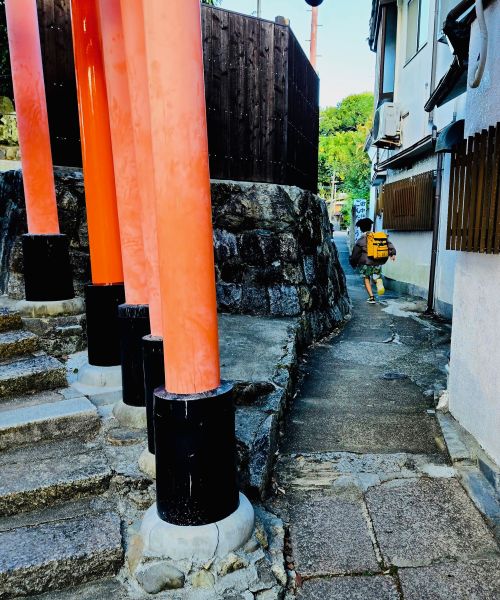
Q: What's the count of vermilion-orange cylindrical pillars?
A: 5